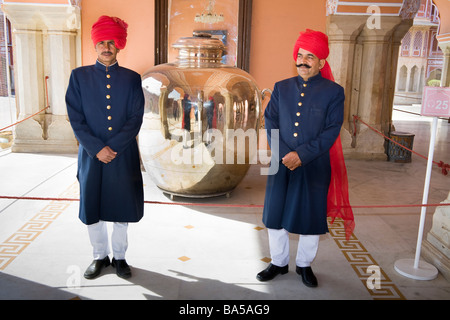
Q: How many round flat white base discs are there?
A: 1